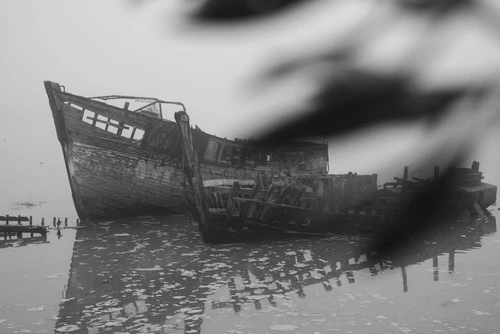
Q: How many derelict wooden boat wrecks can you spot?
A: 2